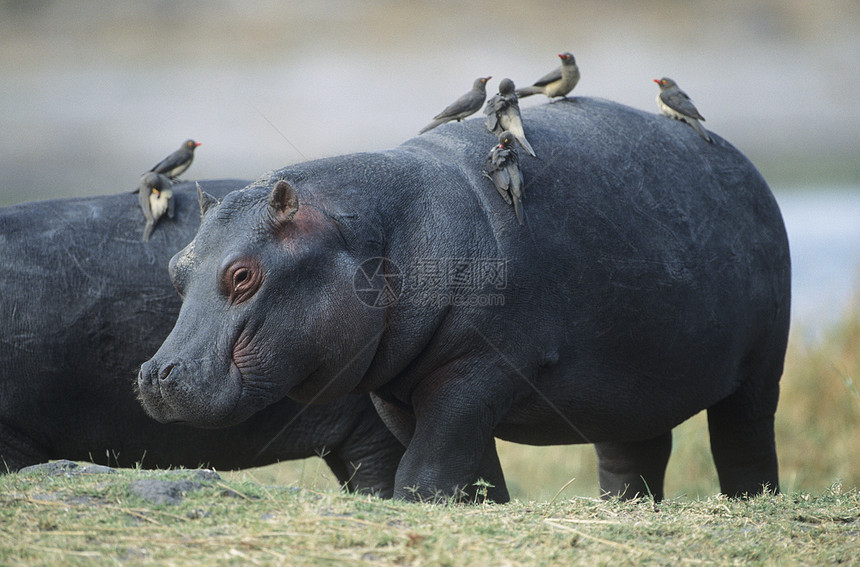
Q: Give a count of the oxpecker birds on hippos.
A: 7